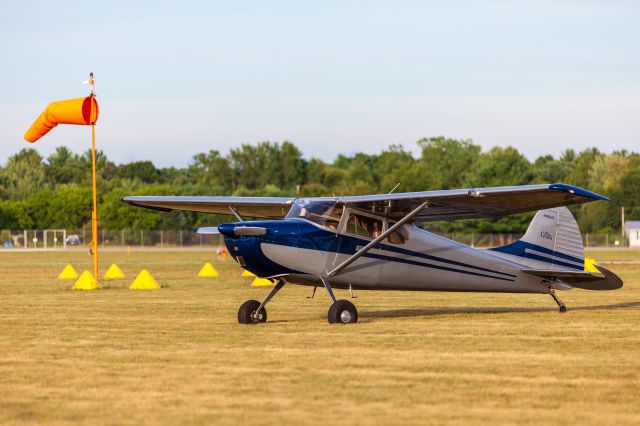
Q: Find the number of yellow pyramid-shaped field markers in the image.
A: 8